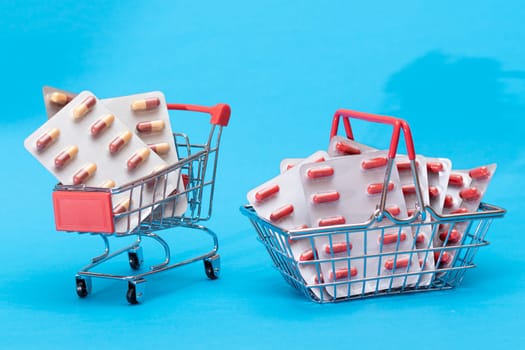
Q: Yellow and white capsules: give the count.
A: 0